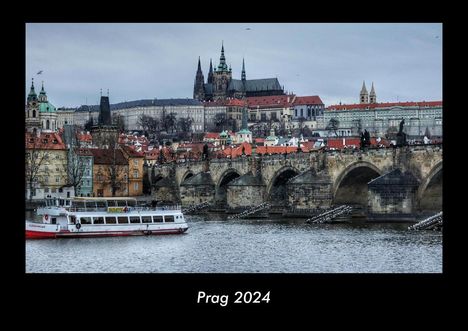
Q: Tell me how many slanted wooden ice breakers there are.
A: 4